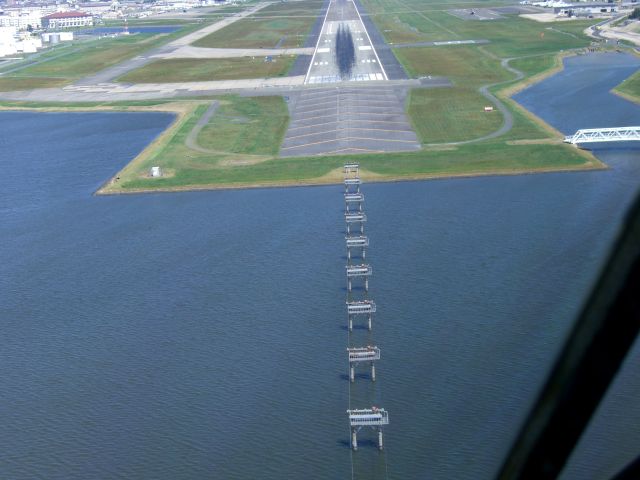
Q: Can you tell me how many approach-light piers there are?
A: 9